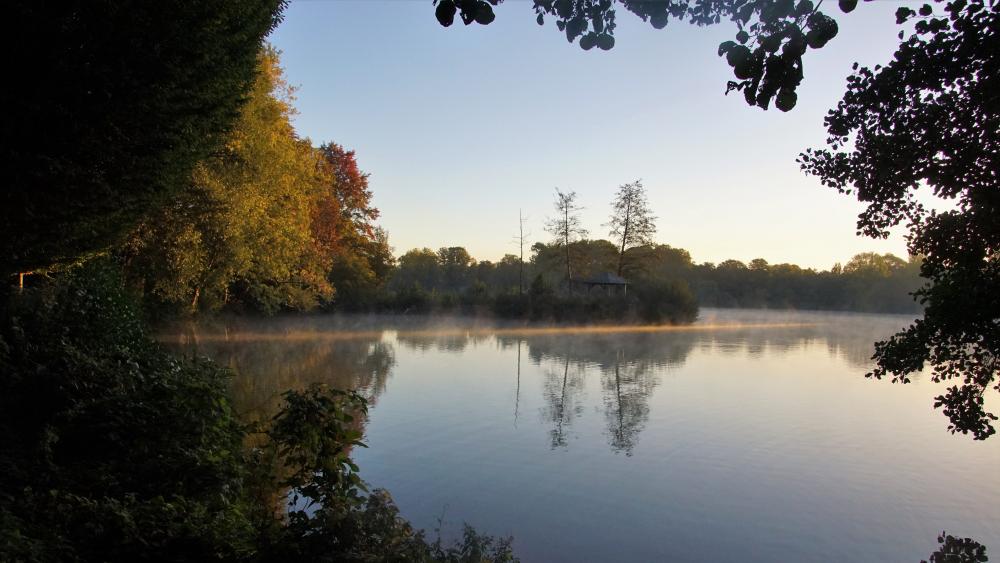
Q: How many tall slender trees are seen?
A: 3